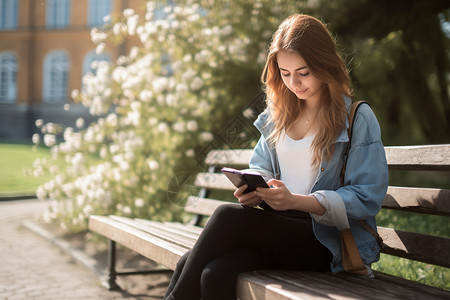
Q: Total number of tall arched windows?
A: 3